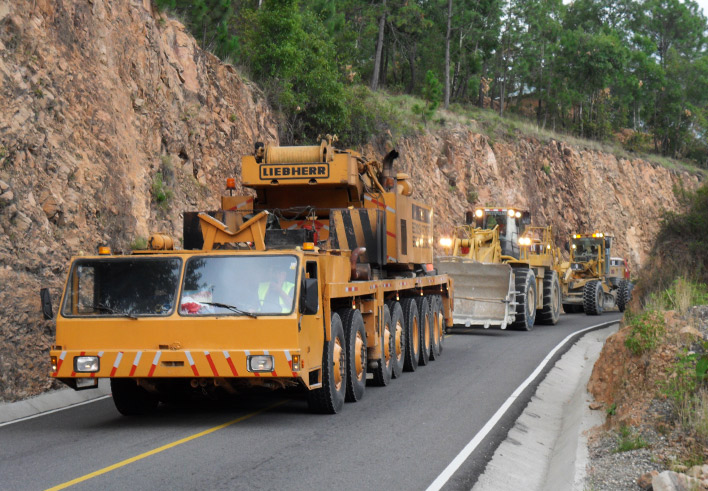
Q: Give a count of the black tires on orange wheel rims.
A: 8